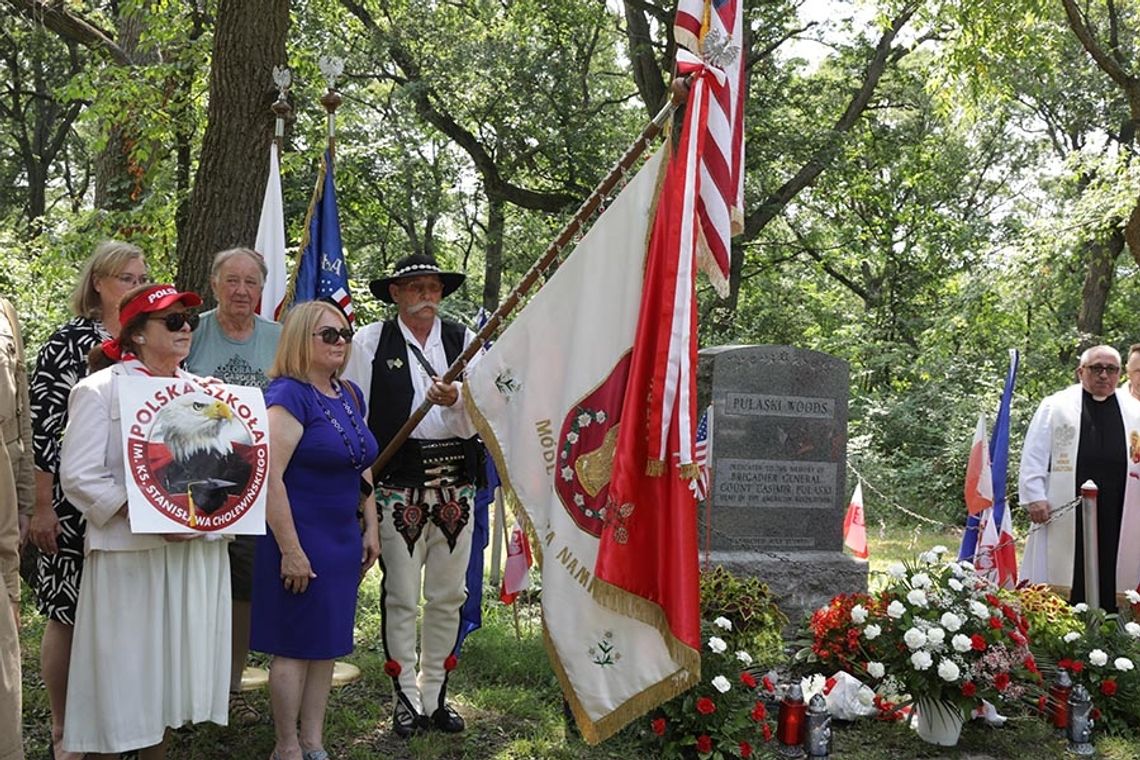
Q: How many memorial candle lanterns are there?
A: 4